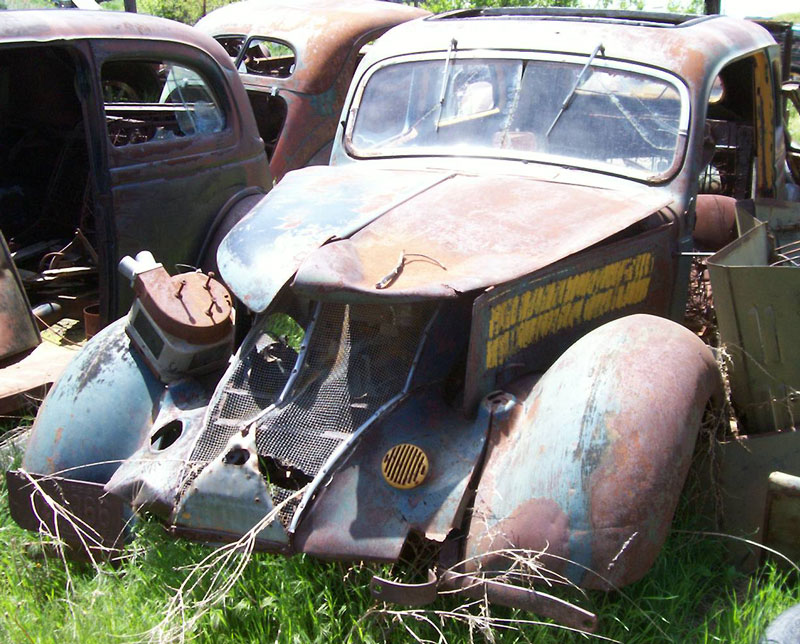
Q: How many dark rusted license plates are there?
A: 1